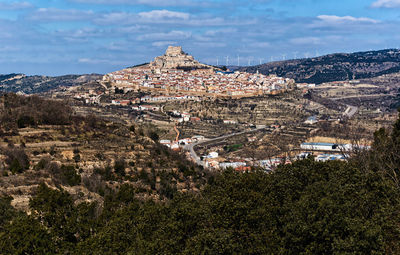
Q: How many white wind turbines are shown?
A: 10